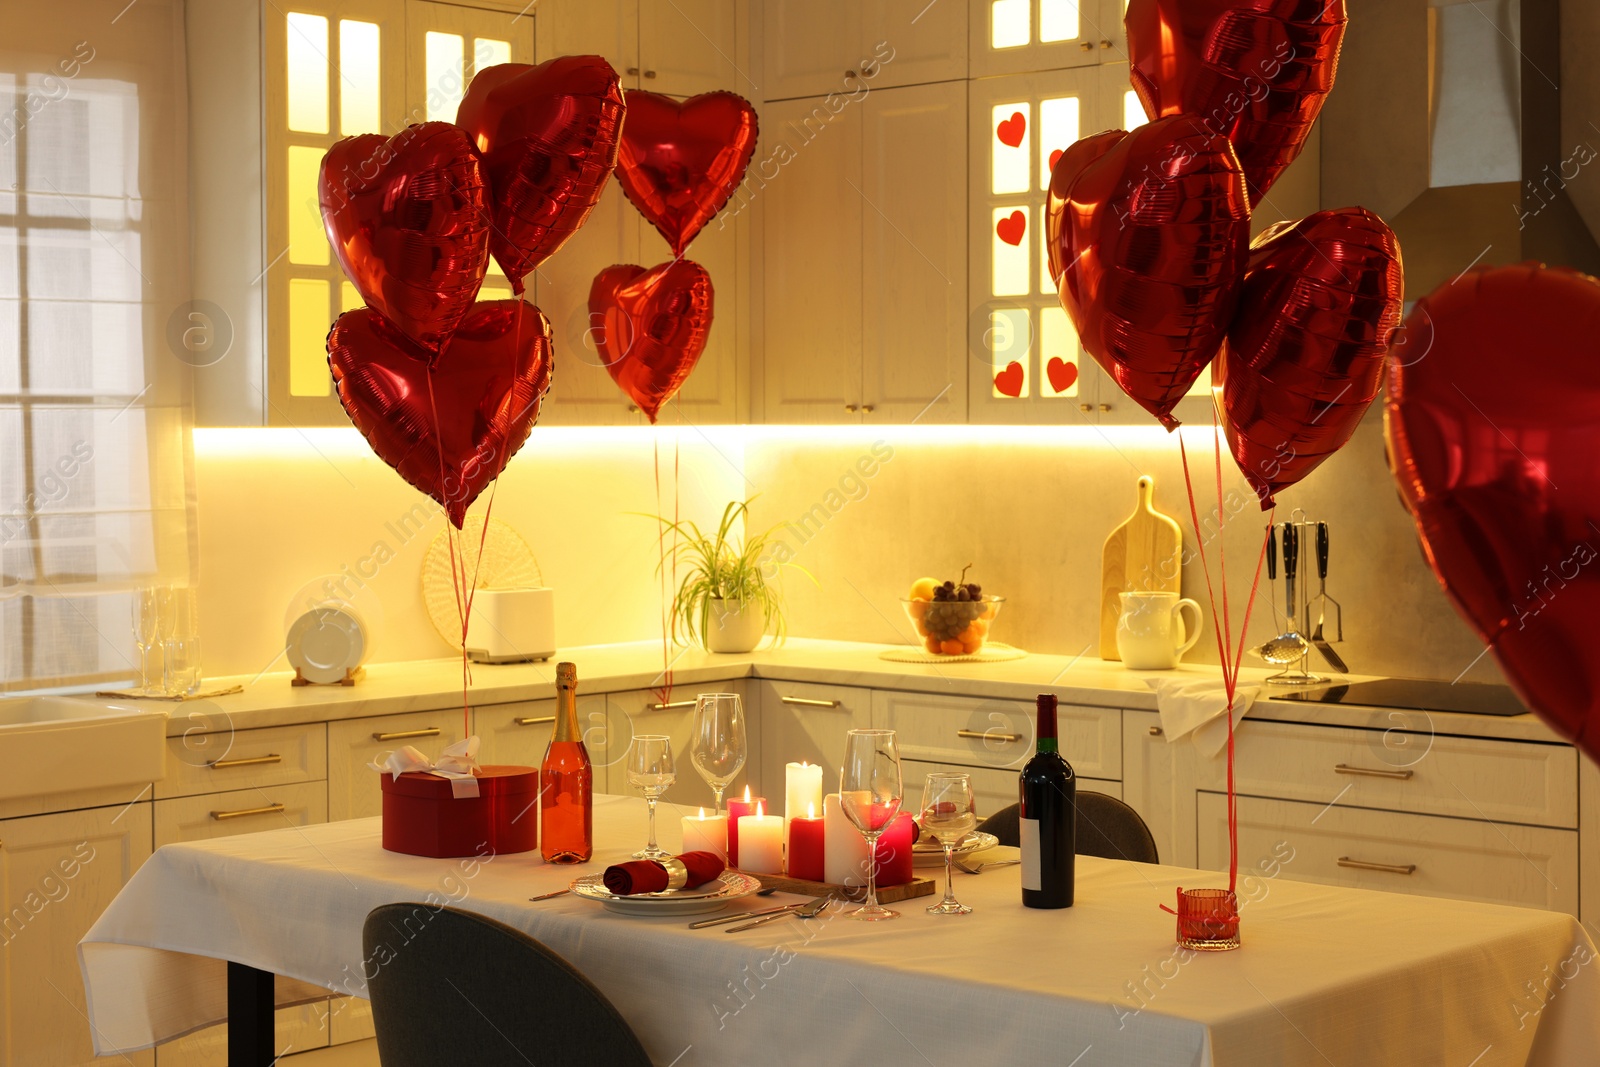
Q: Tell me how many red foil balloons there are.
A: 9